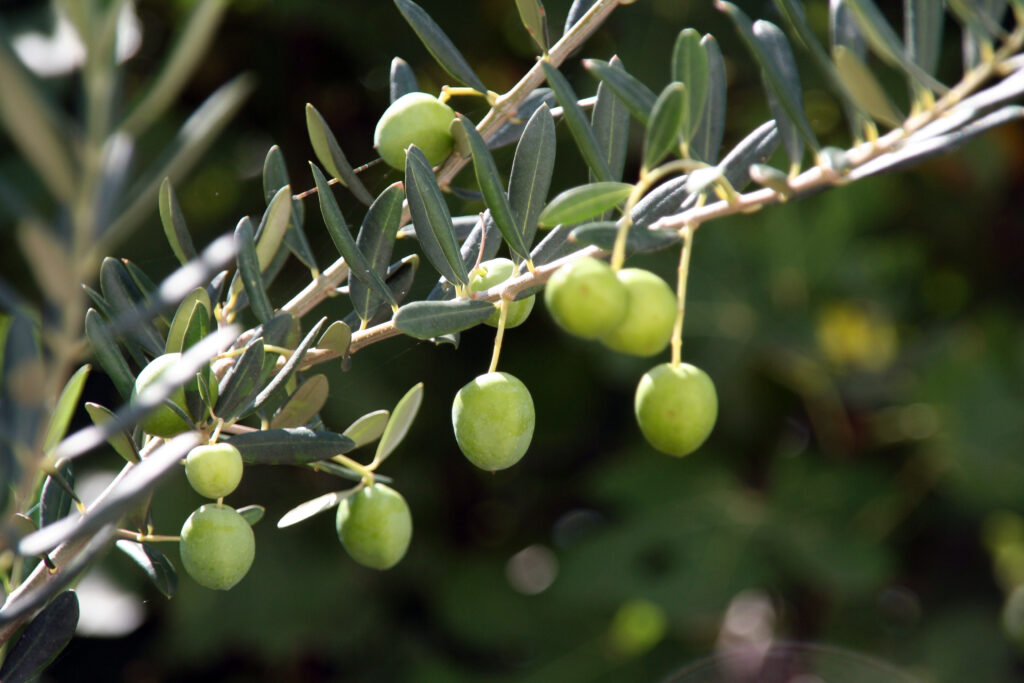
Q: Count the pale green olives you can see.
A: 10